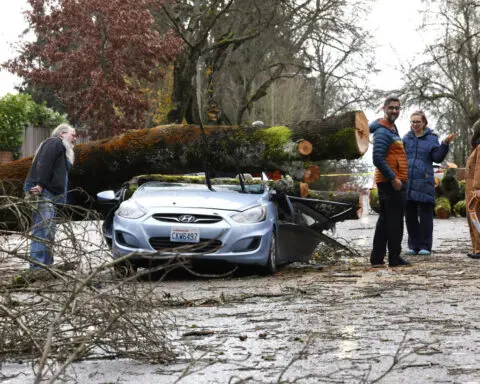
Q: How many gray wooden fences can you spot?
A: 1